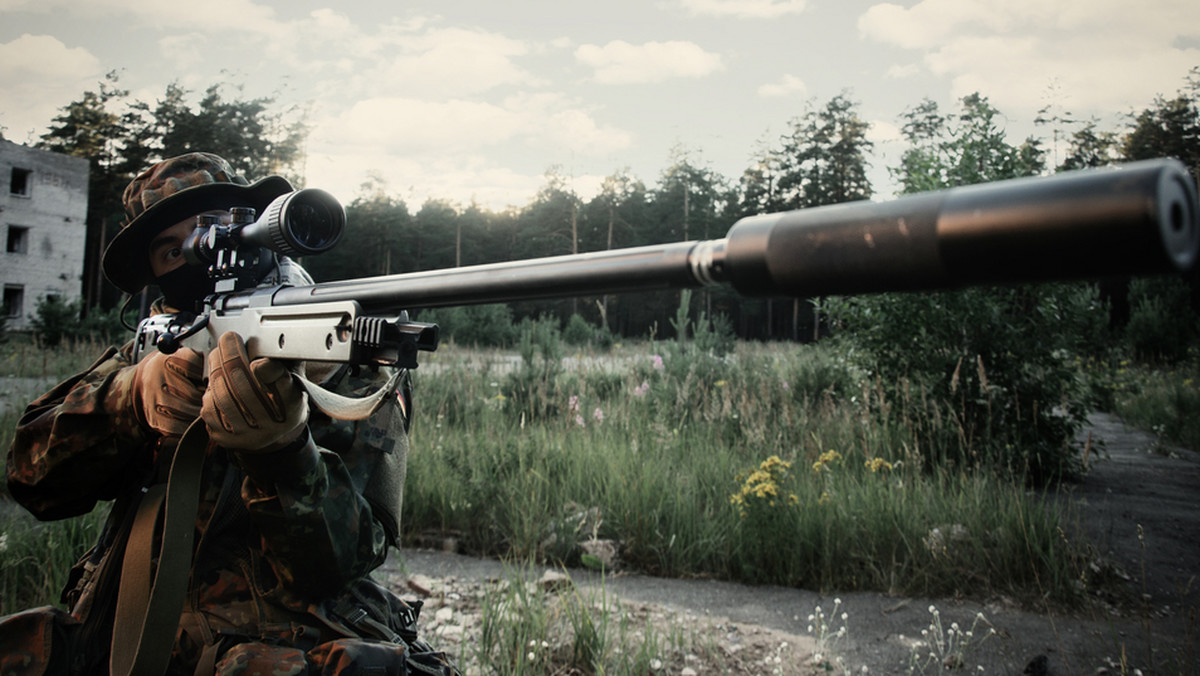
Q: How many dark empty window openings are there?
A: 3